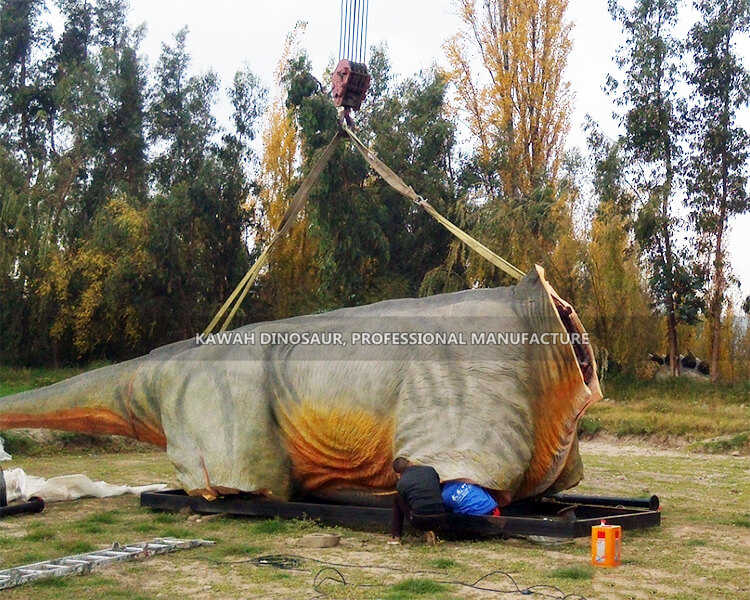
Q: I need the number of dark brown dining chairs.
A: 0